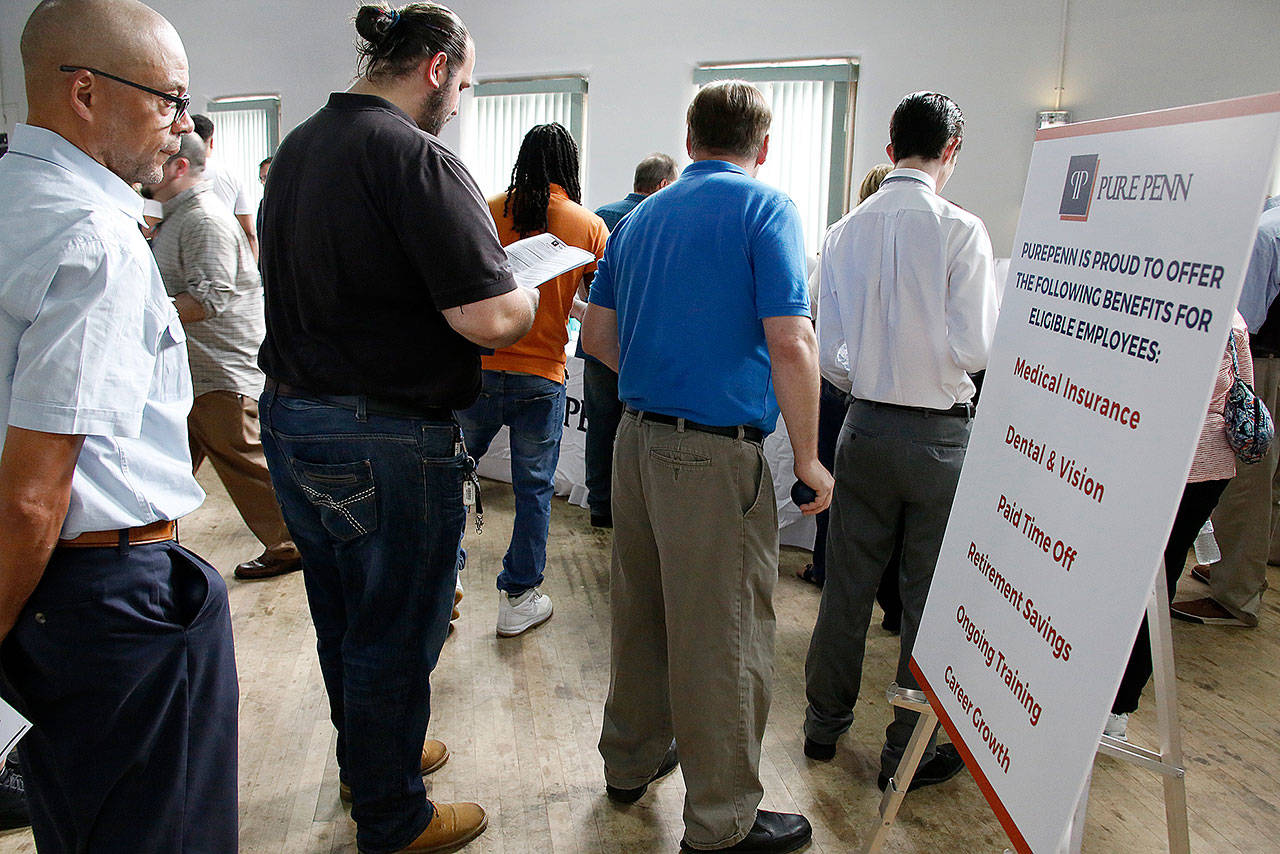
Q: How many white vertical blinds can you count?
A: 3